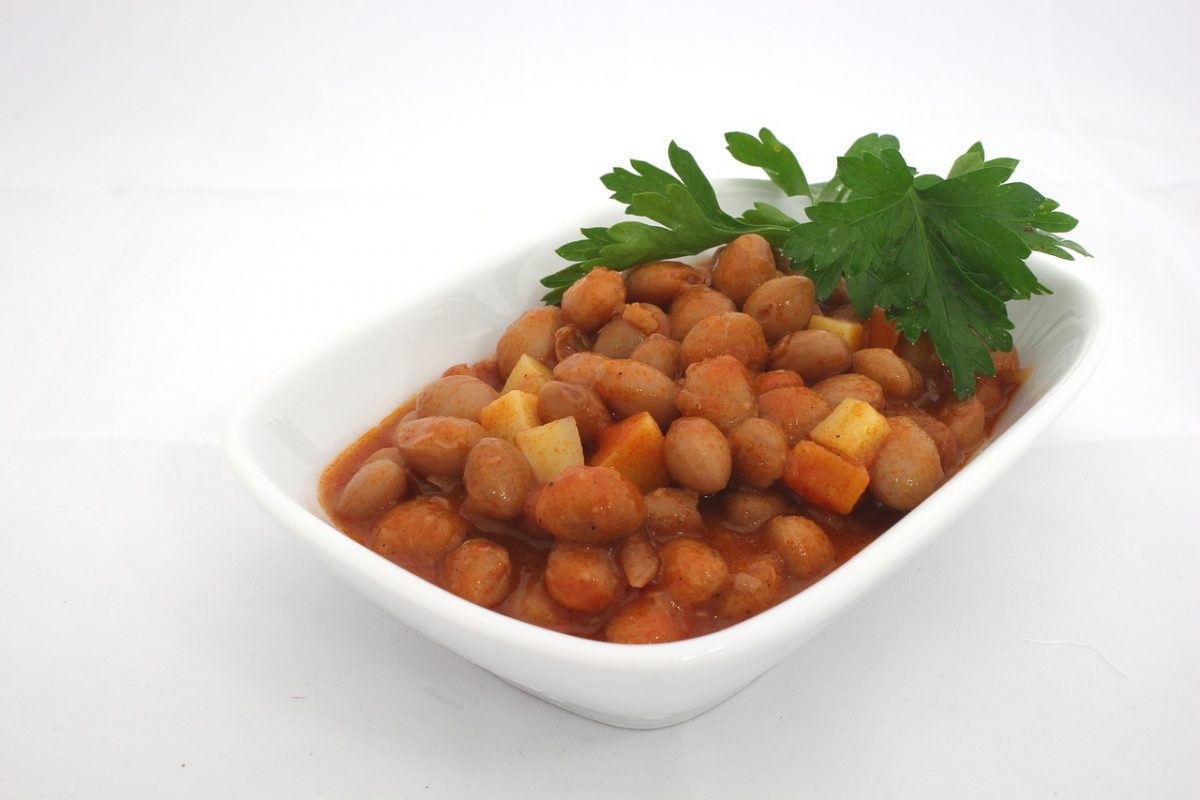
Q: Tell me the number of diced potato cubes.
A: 5